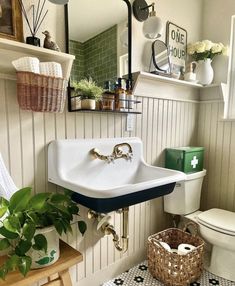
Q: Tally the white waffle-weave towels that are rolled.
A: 2